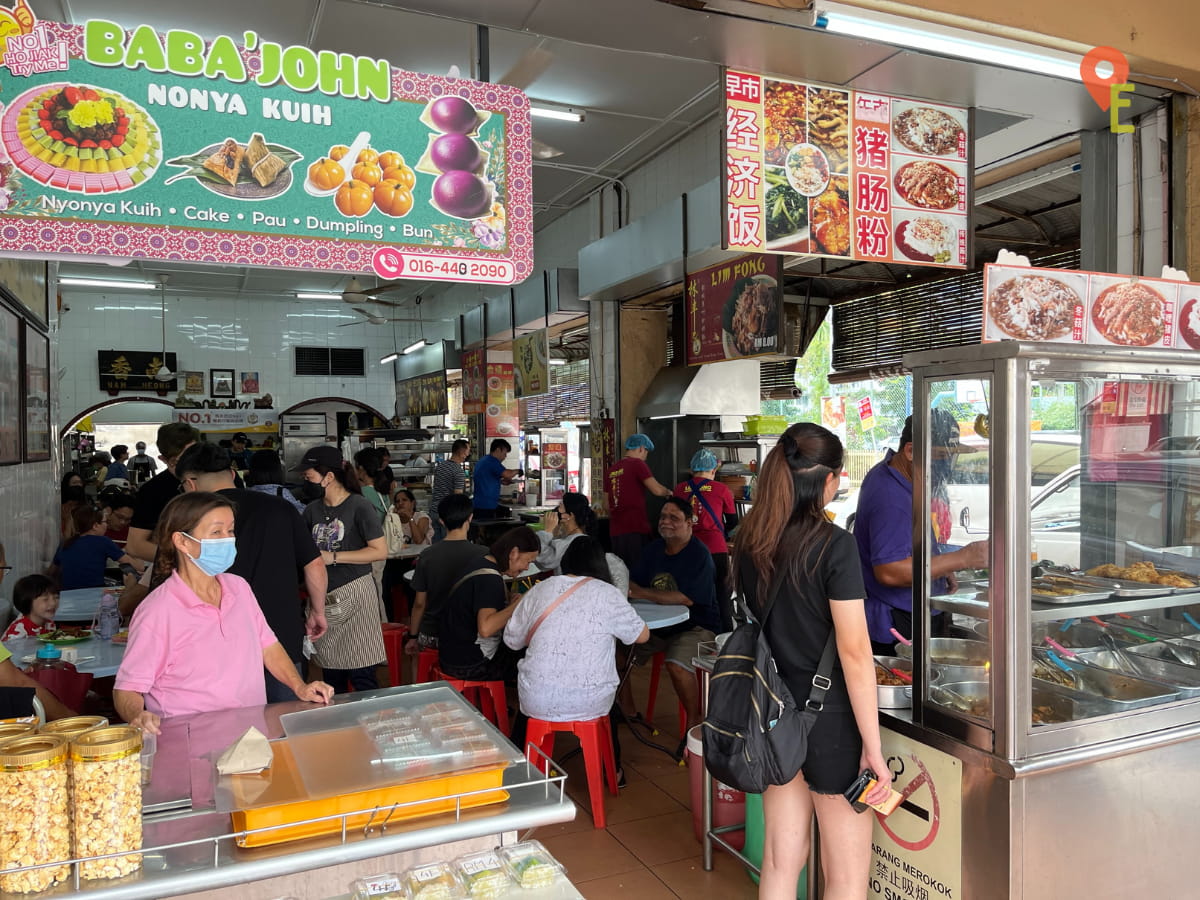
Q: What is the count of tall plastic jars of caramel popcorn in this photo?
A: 4